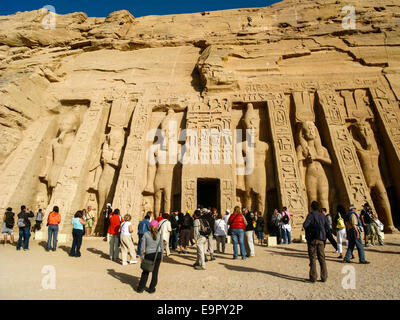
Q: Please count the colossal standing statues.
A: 6